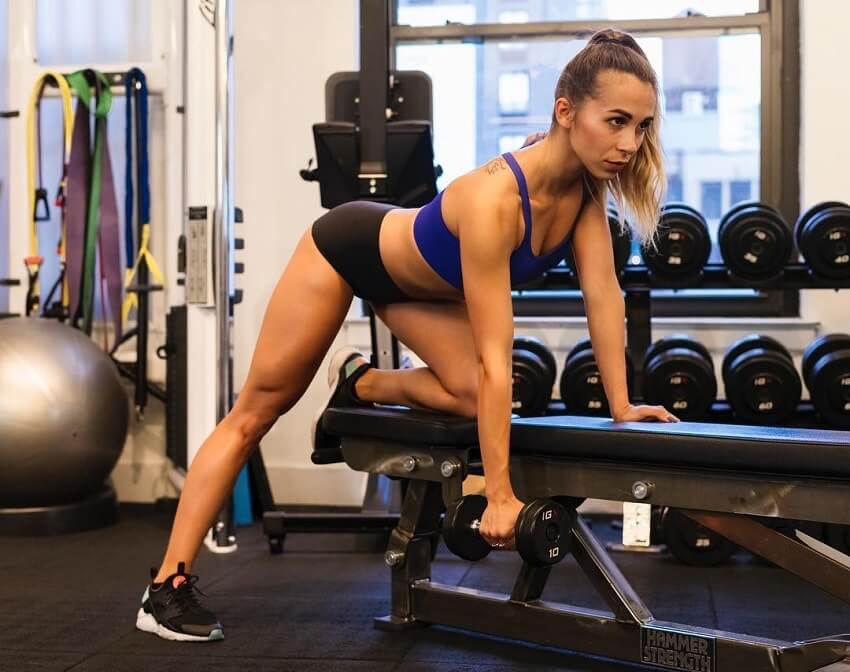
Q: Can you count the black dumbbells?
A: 11